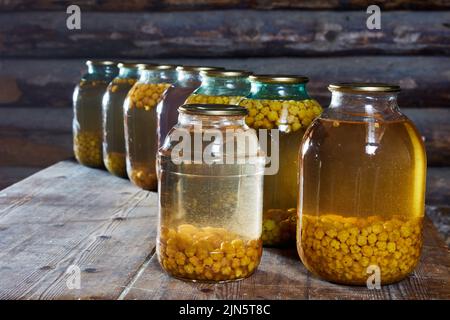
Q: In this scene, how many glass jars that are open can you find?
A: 0